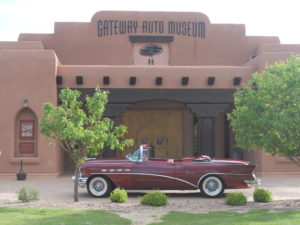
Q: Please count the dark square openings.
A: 8